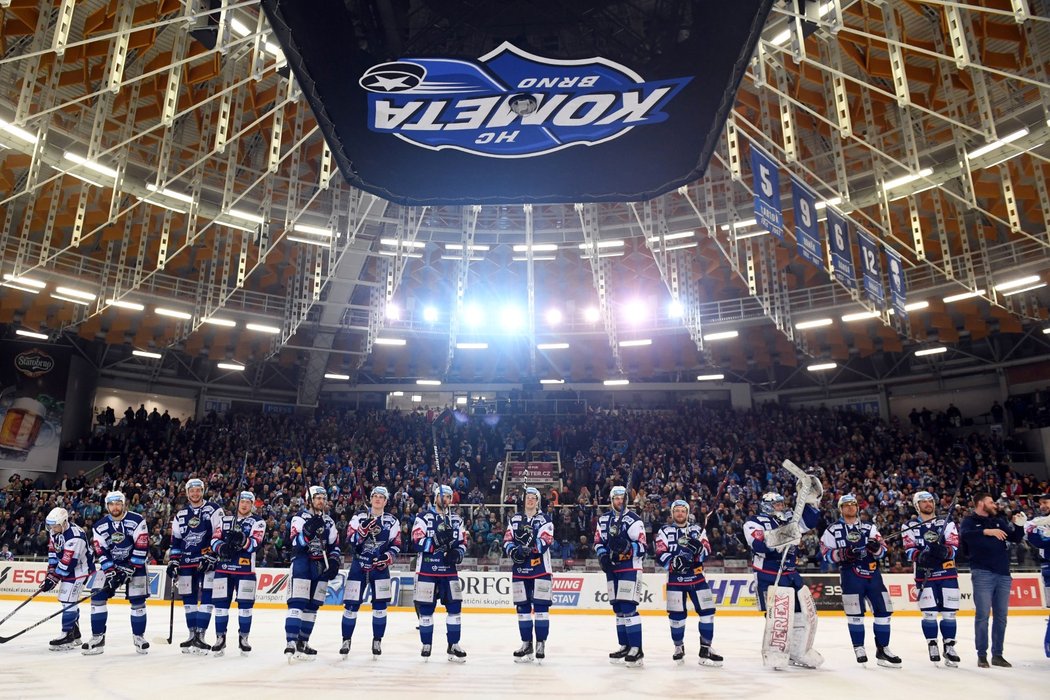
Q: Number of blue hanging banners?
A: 5